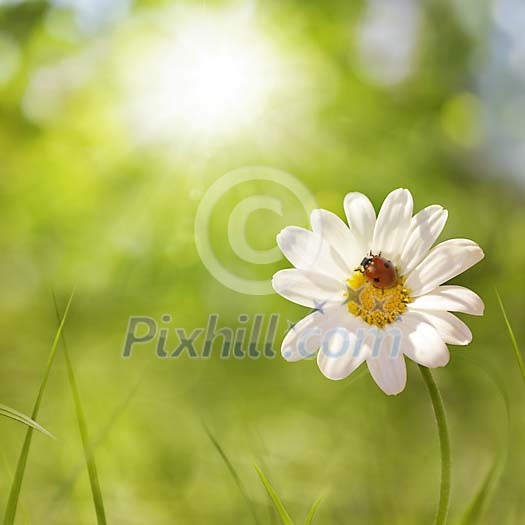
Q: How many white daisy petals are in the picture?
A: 13